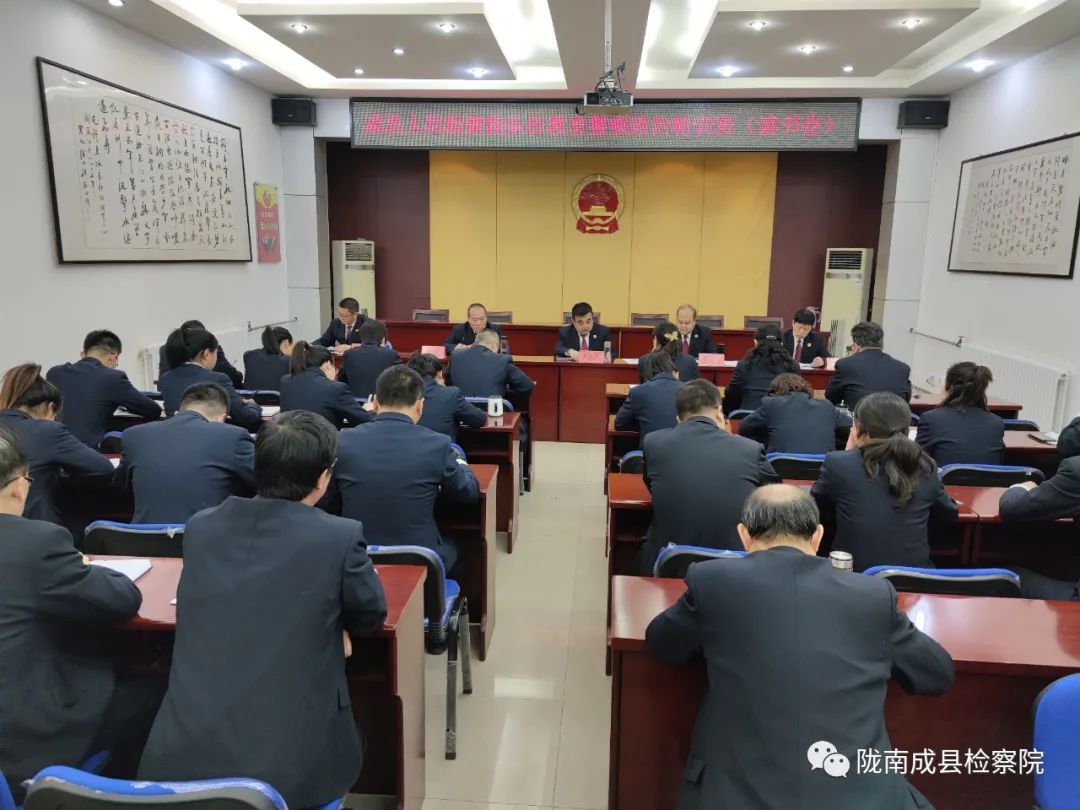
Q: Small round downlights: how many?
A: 13